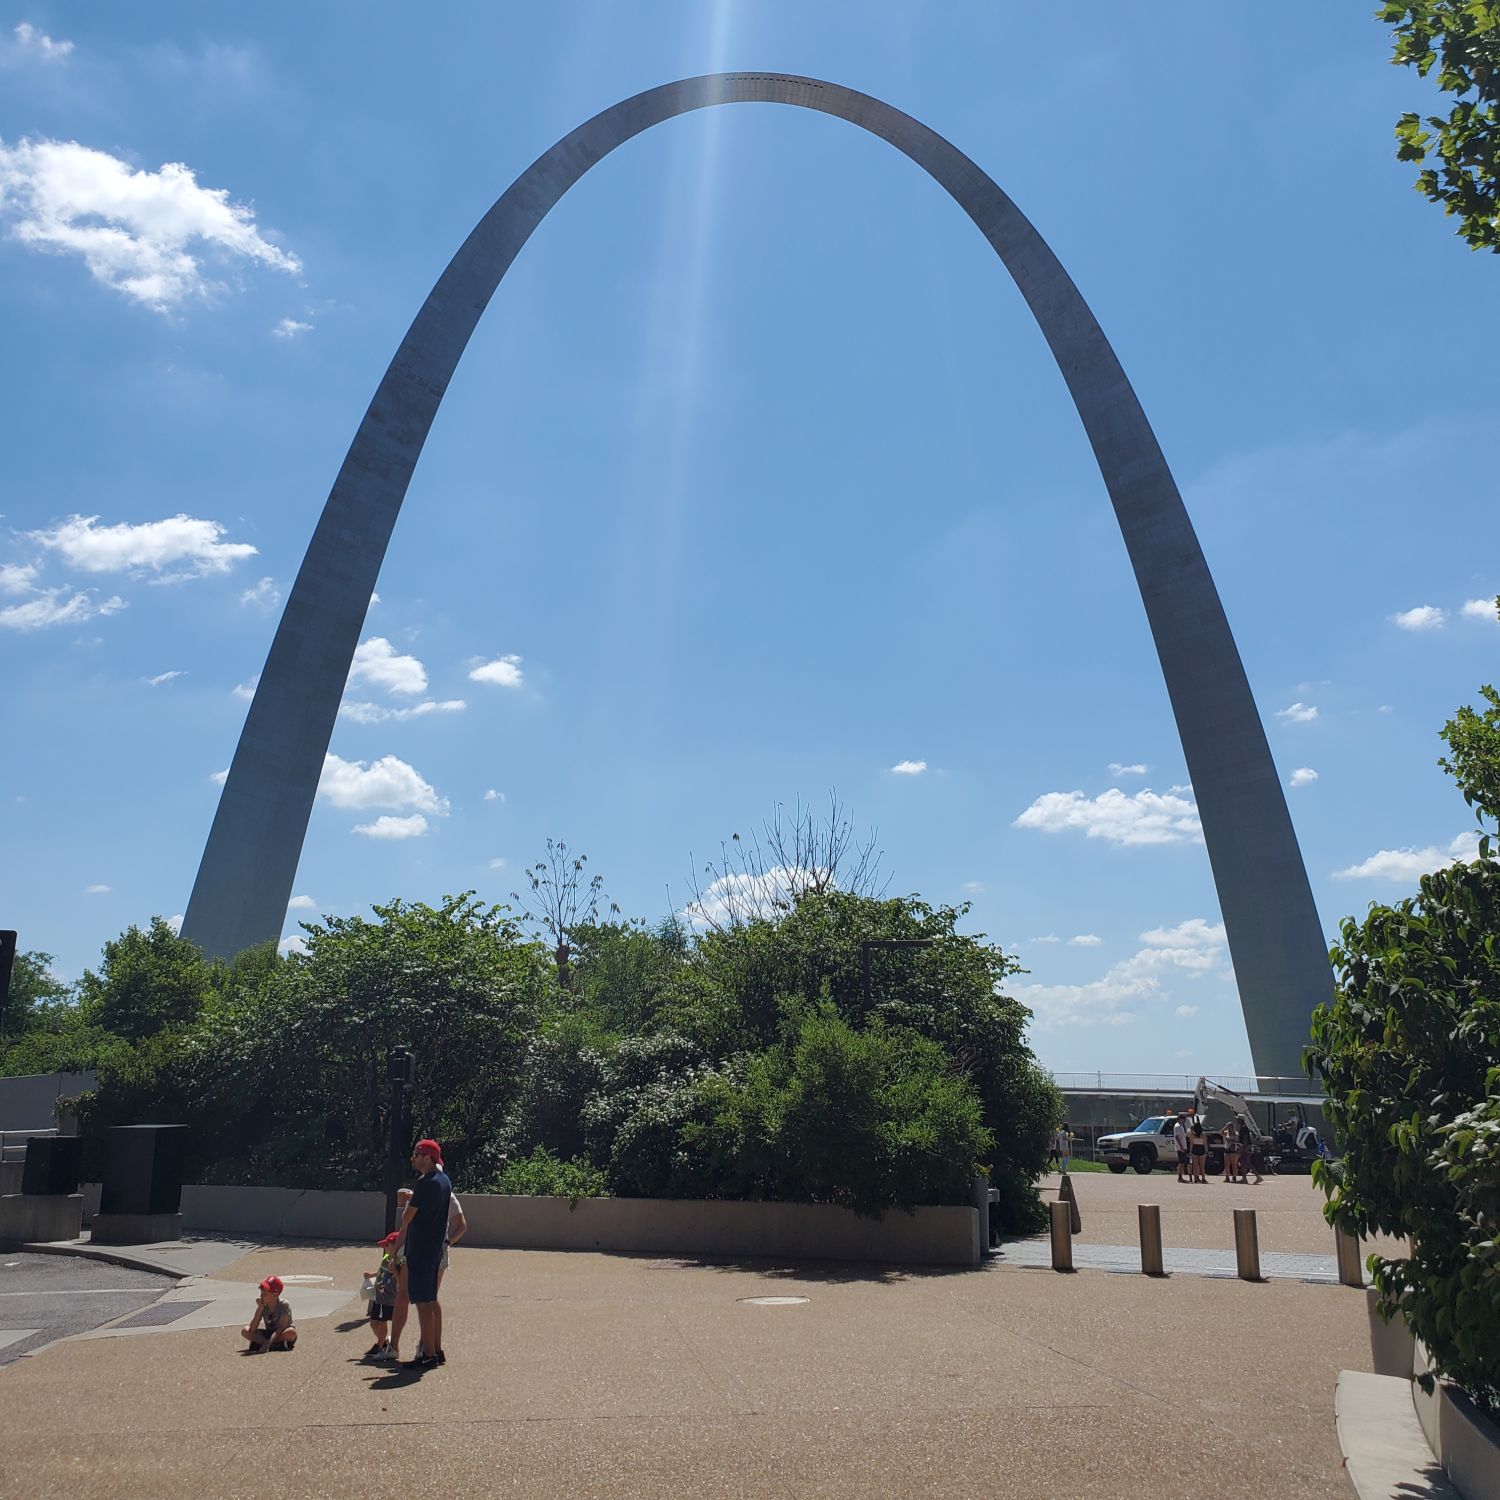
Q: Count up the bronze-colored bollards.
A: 4